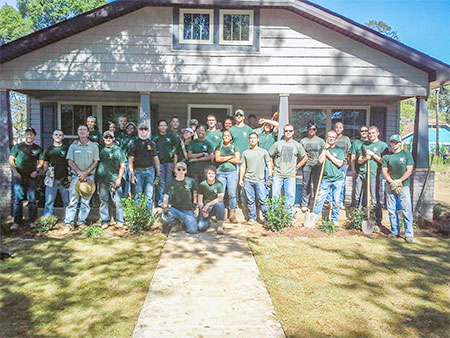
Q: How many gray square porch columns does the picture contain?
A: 4